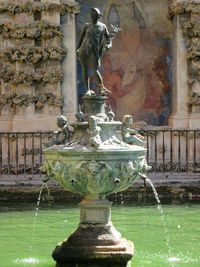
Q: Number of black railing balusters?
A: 13